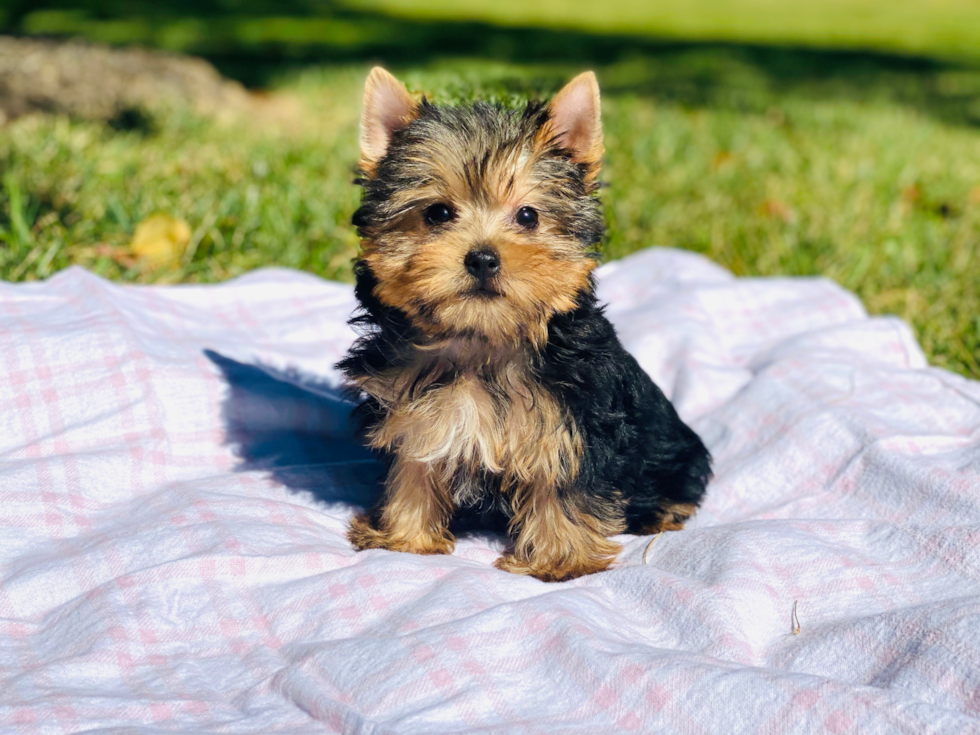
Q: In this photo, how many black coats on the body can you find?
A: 1